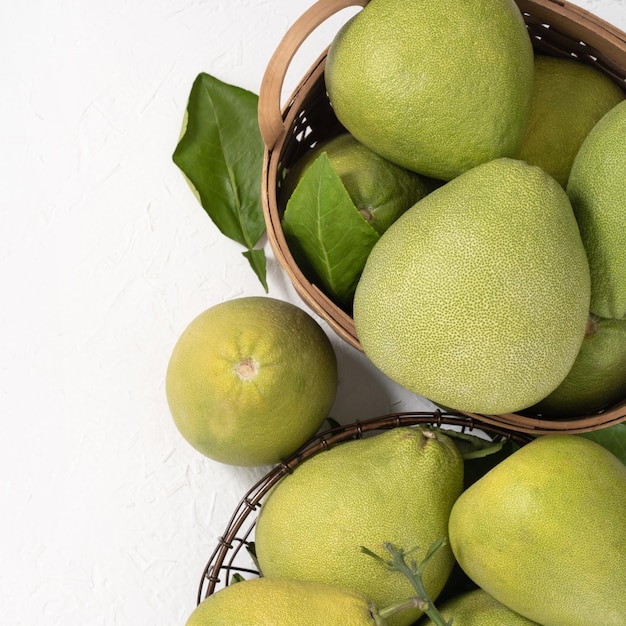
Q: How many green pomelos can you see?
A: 11